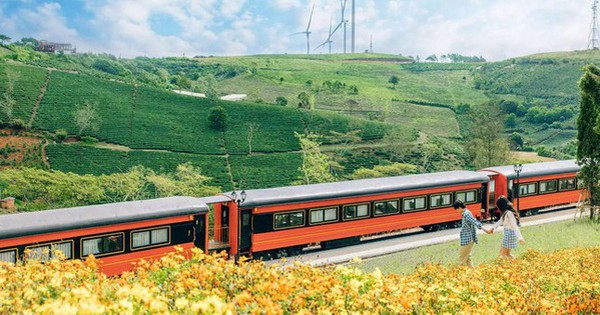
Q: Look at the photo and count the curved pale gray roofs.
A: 3